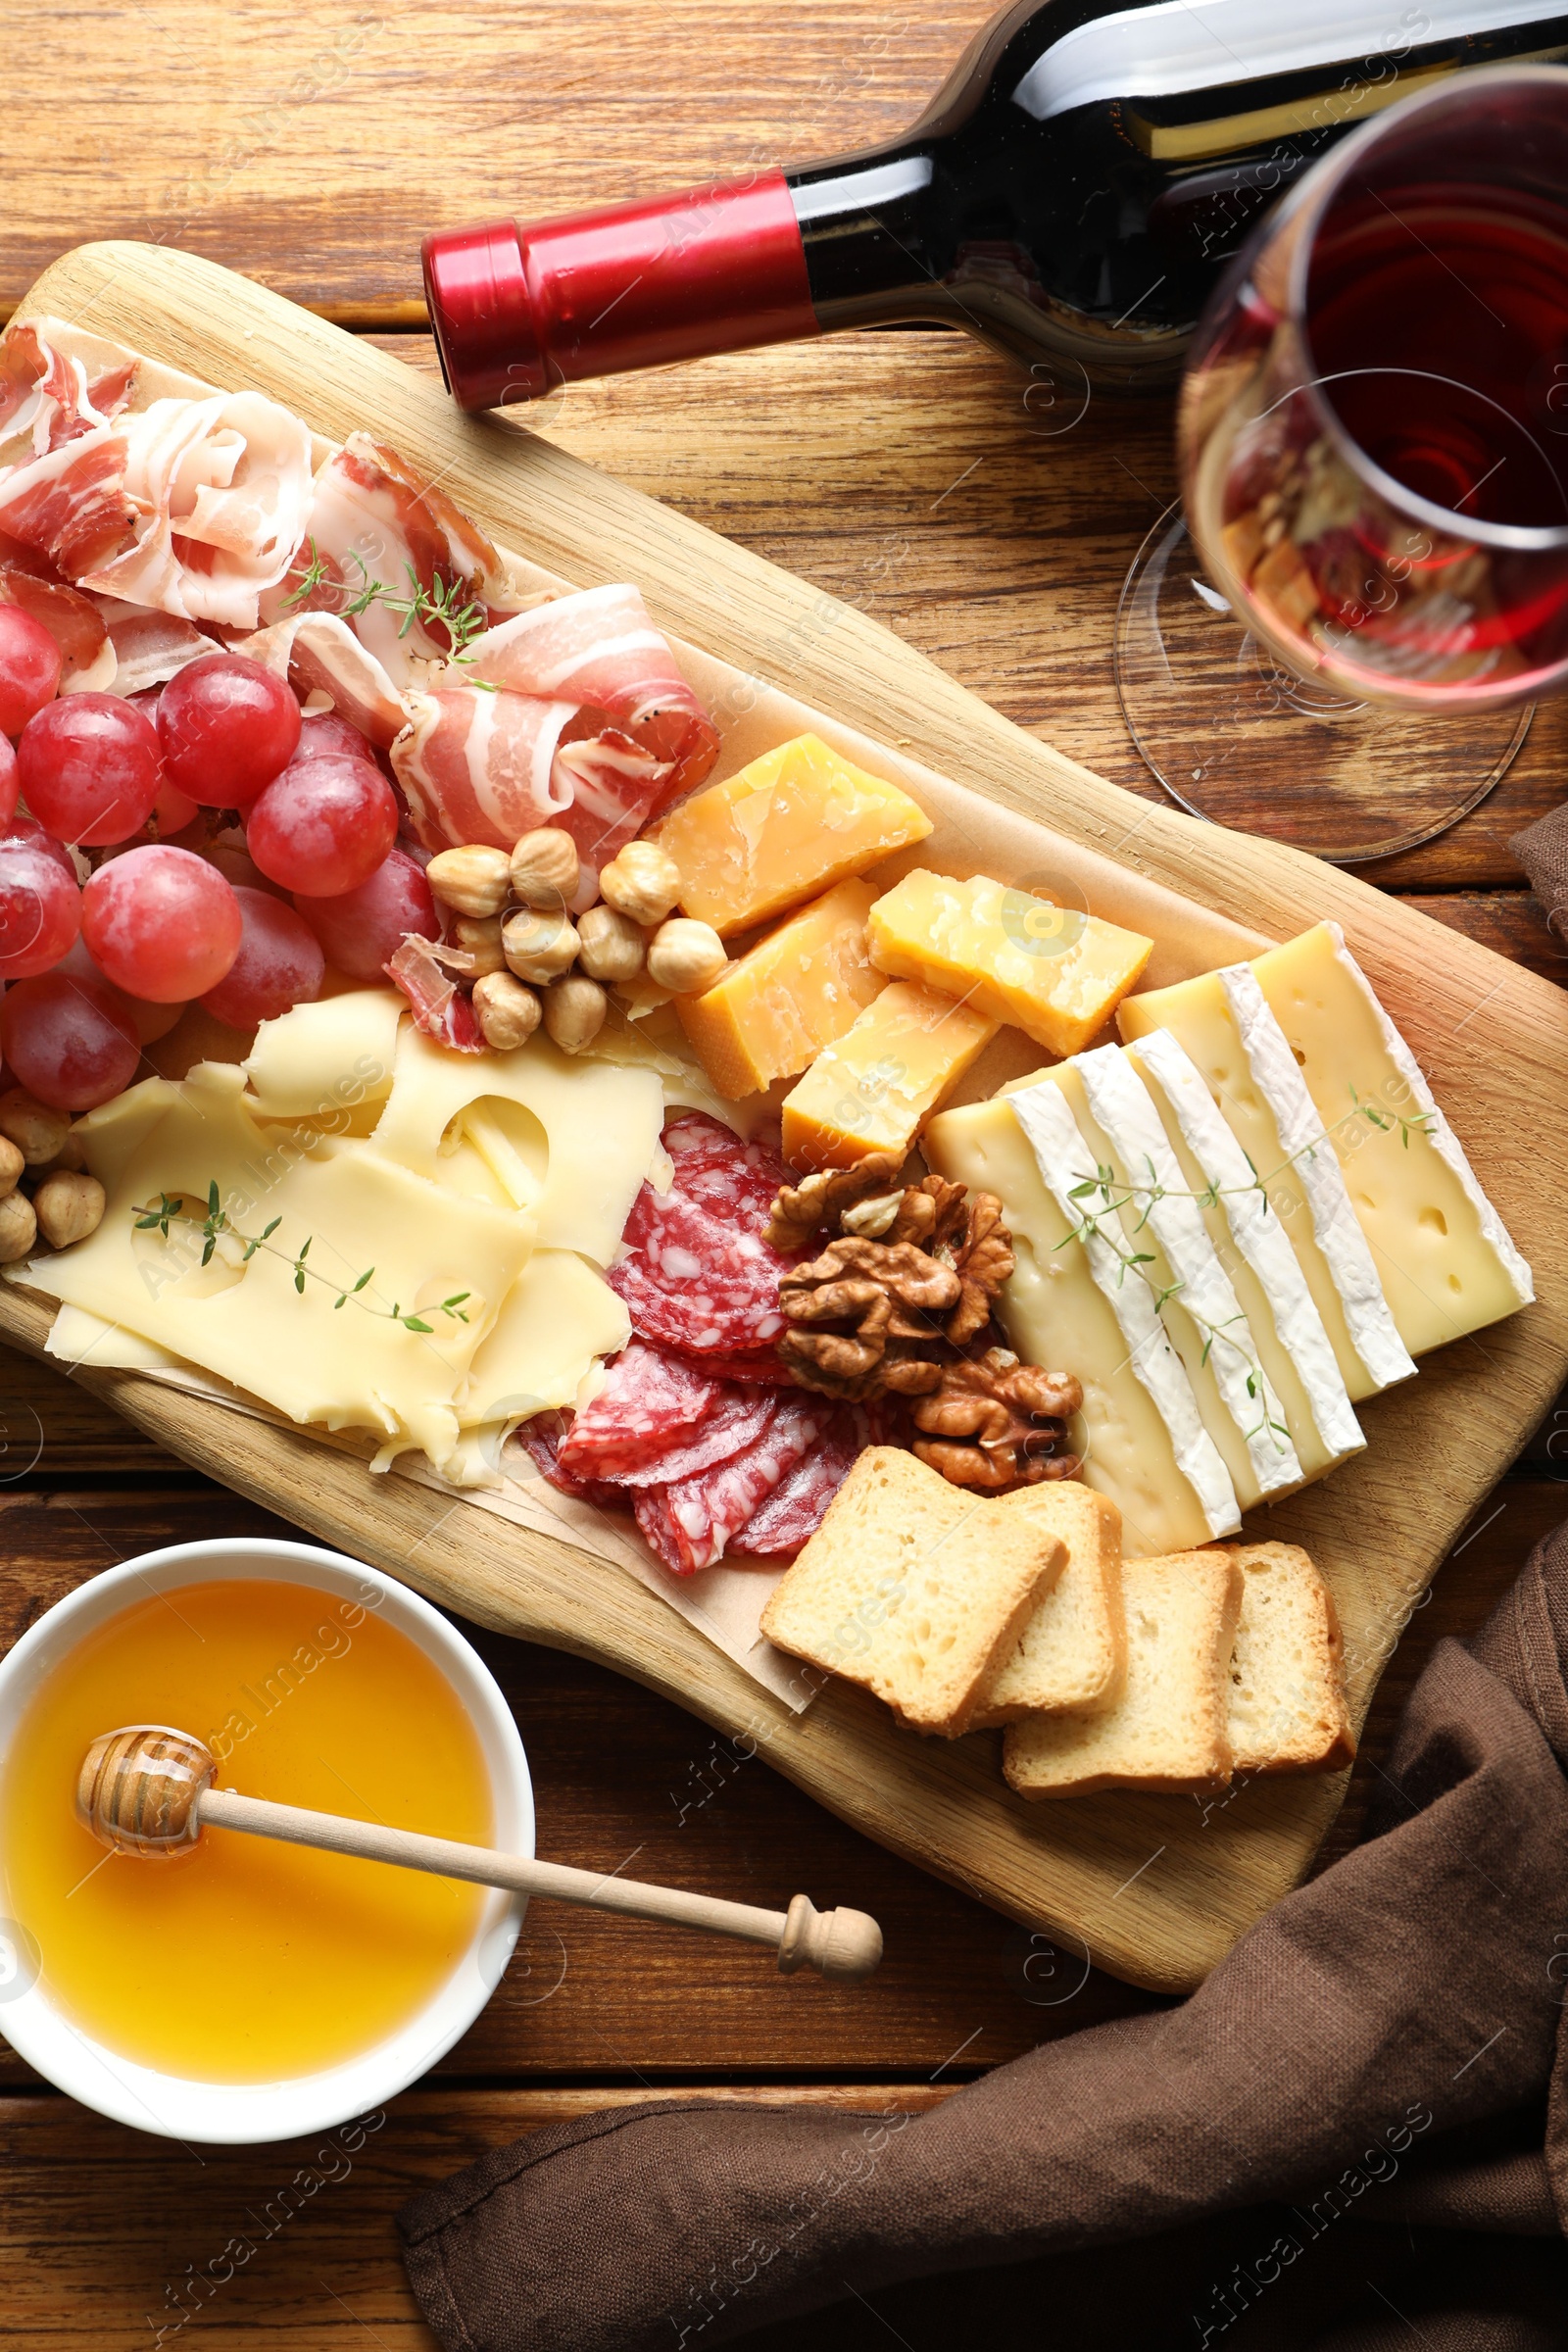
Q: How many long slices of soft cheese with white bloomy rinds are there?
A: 5